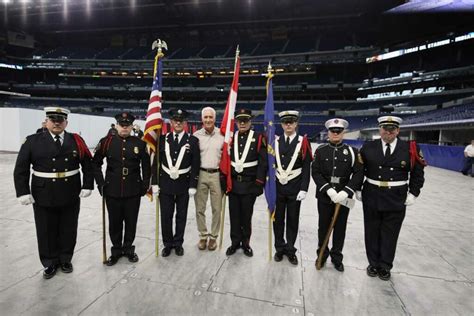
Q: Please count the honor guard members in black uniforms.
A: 7